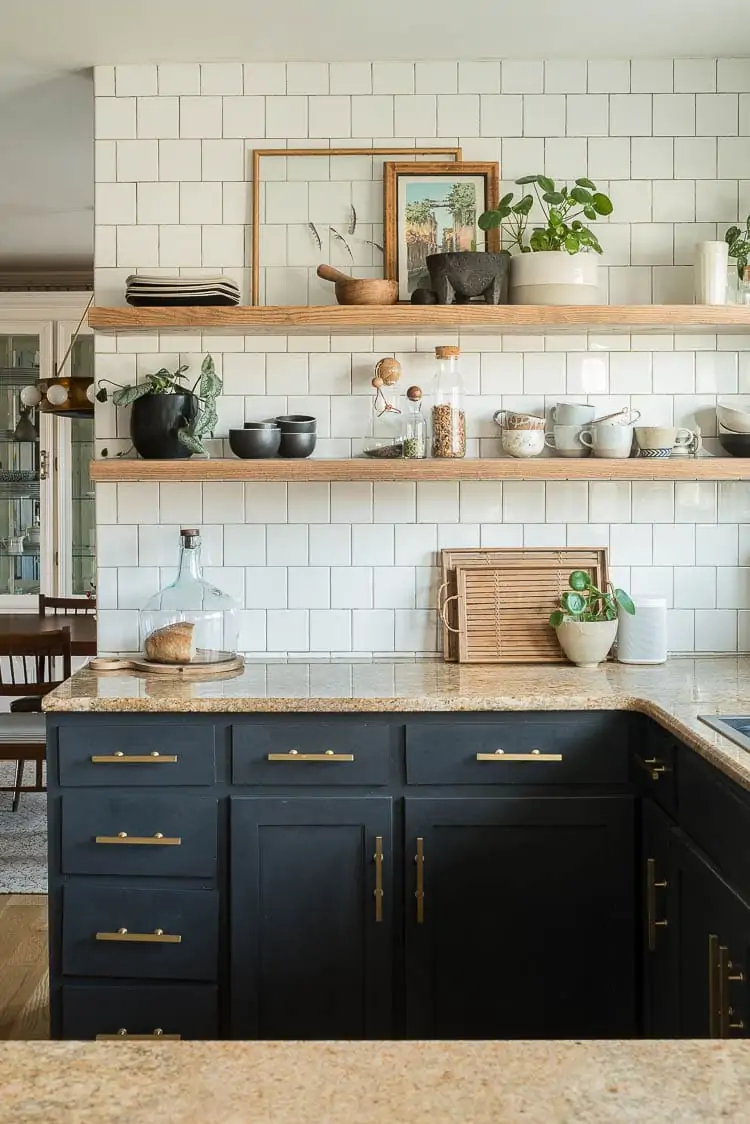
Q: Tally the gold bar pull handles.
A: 12